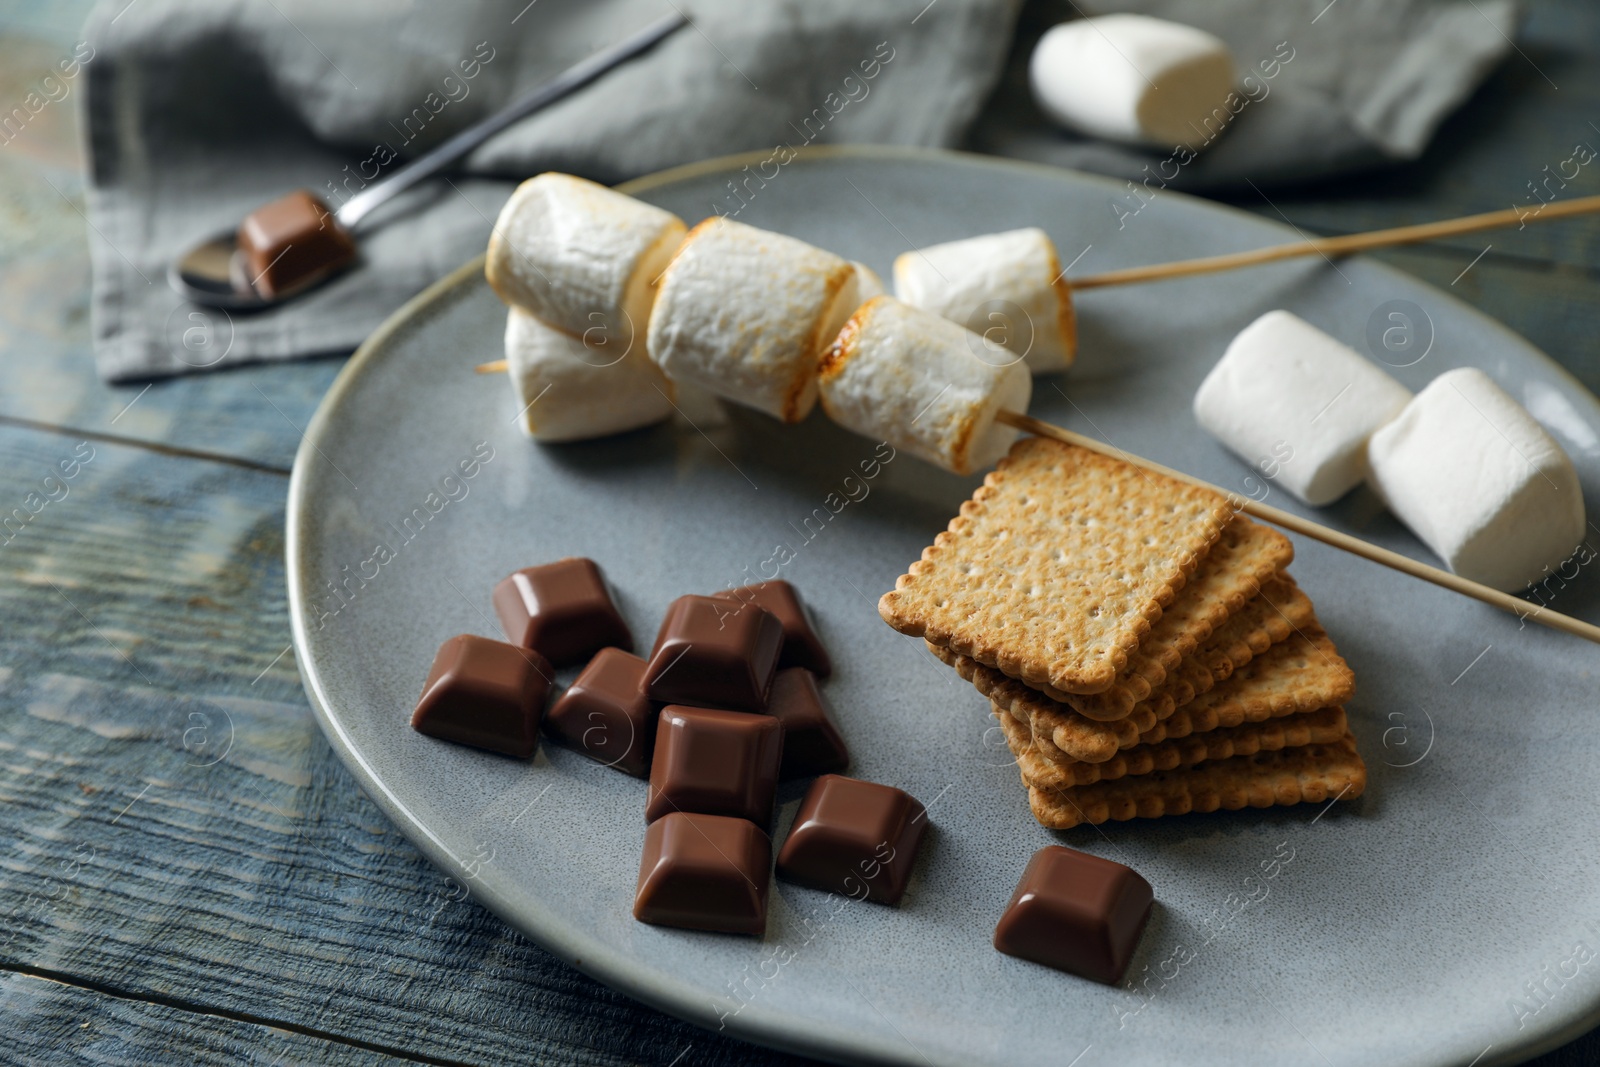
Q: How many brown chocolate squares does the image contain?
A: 11